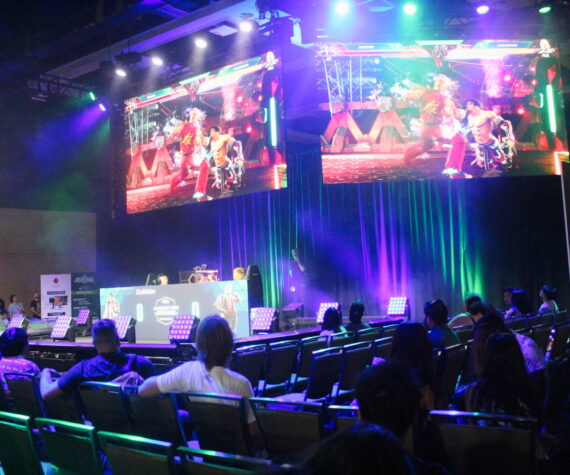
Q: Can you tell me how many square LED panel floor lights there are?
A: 8